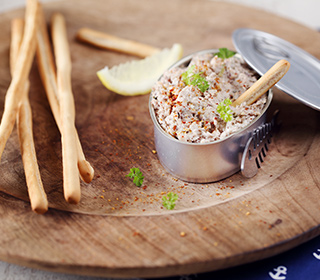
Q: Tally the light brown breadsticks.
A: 6